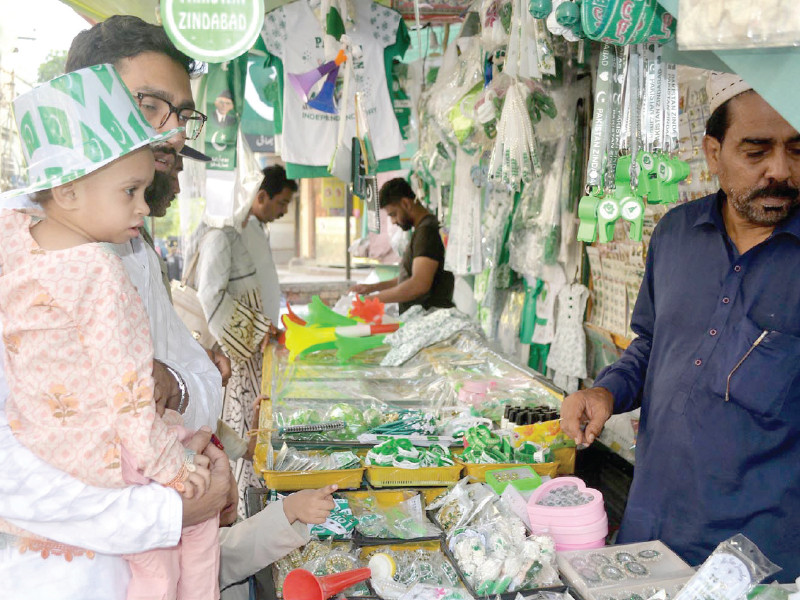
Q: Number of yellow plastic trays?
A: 3